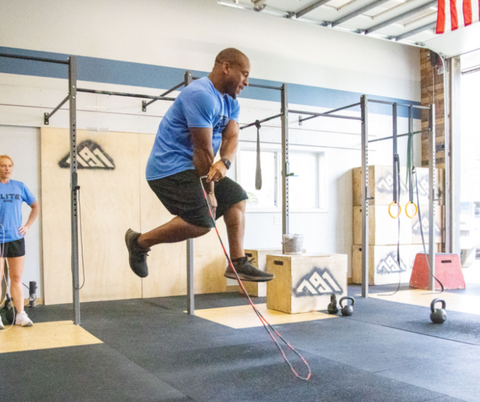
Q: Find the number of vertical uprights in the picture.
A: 5